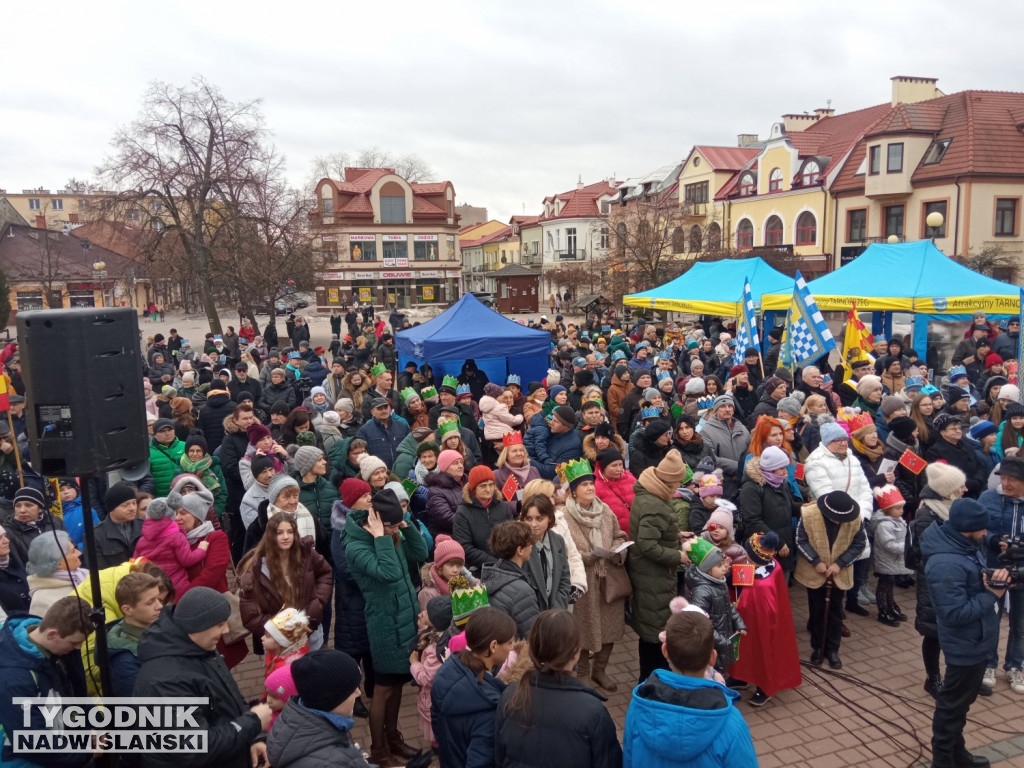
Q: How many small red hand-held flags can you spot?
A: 4